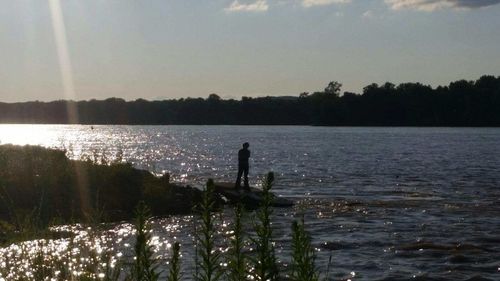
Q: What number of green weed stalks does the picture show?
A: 6